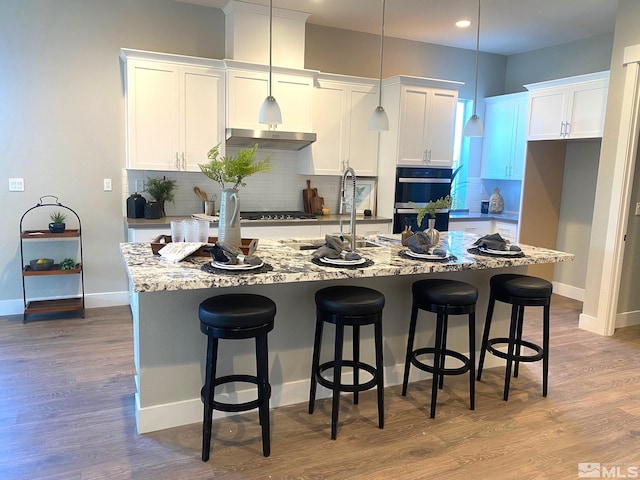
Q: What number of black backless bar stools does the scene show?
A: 4